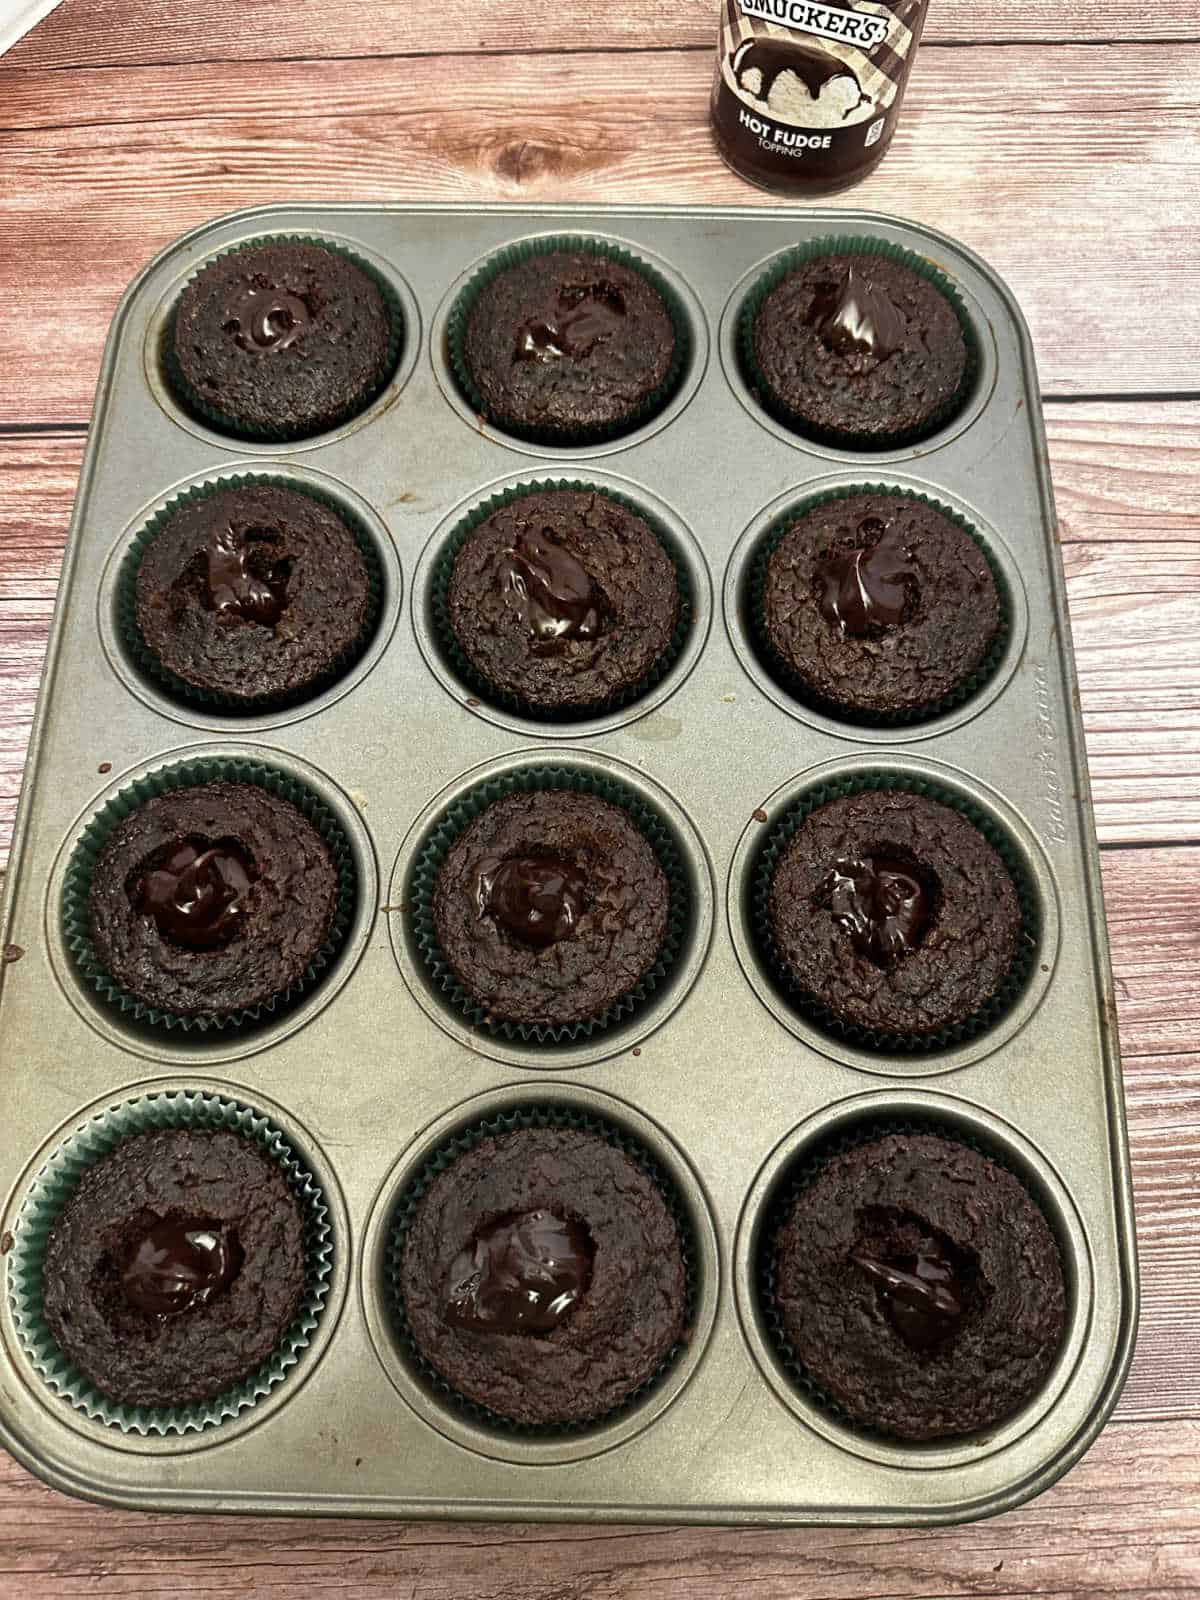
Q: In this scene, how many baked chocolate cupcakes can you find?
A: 12